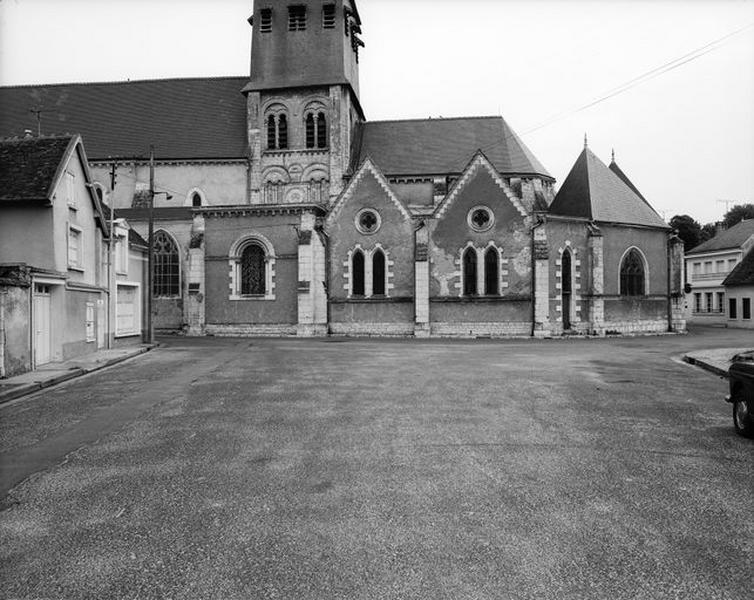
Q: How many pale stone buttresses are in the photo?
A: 6